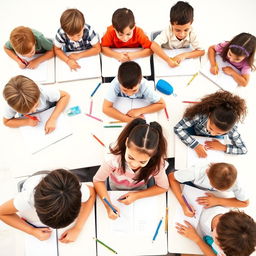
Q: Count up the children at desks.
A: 12